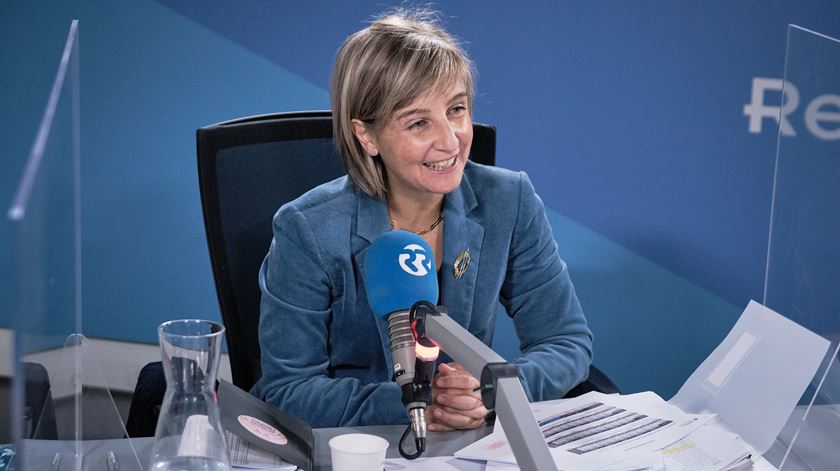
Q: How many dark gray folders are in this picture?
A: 1